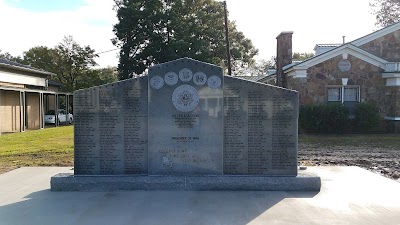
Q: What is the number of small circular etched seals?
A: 5